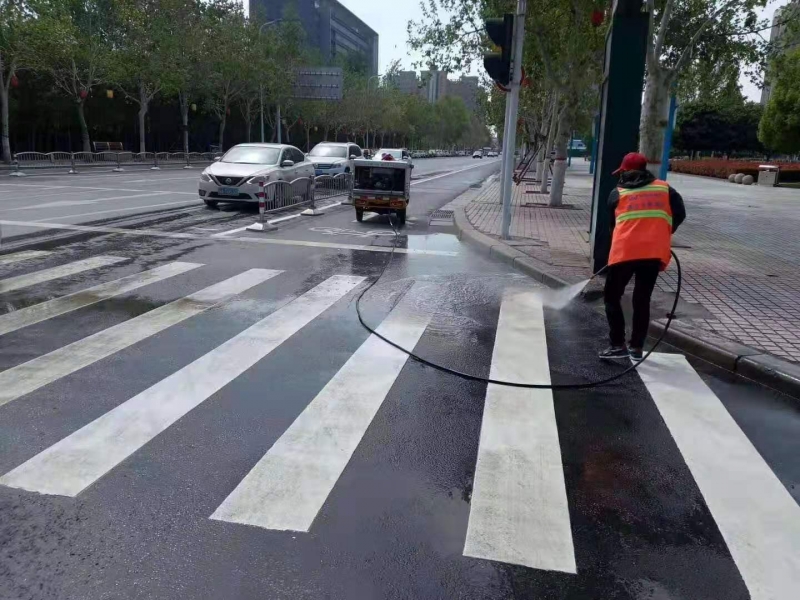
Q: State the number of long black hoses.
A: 1